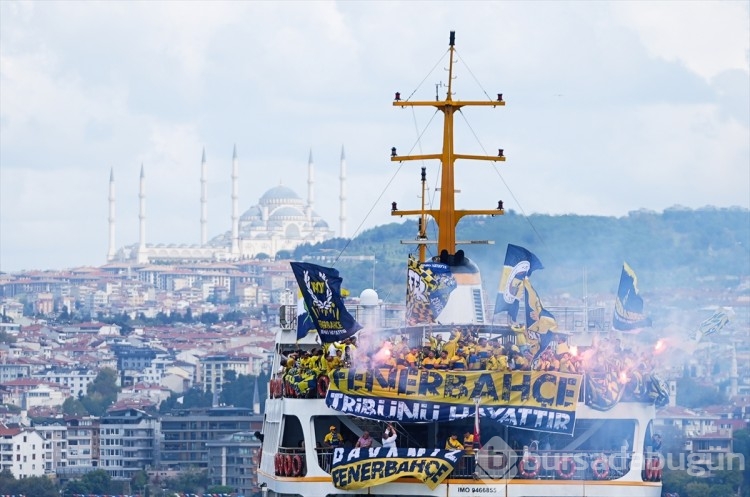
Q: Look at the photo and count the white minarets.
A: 6